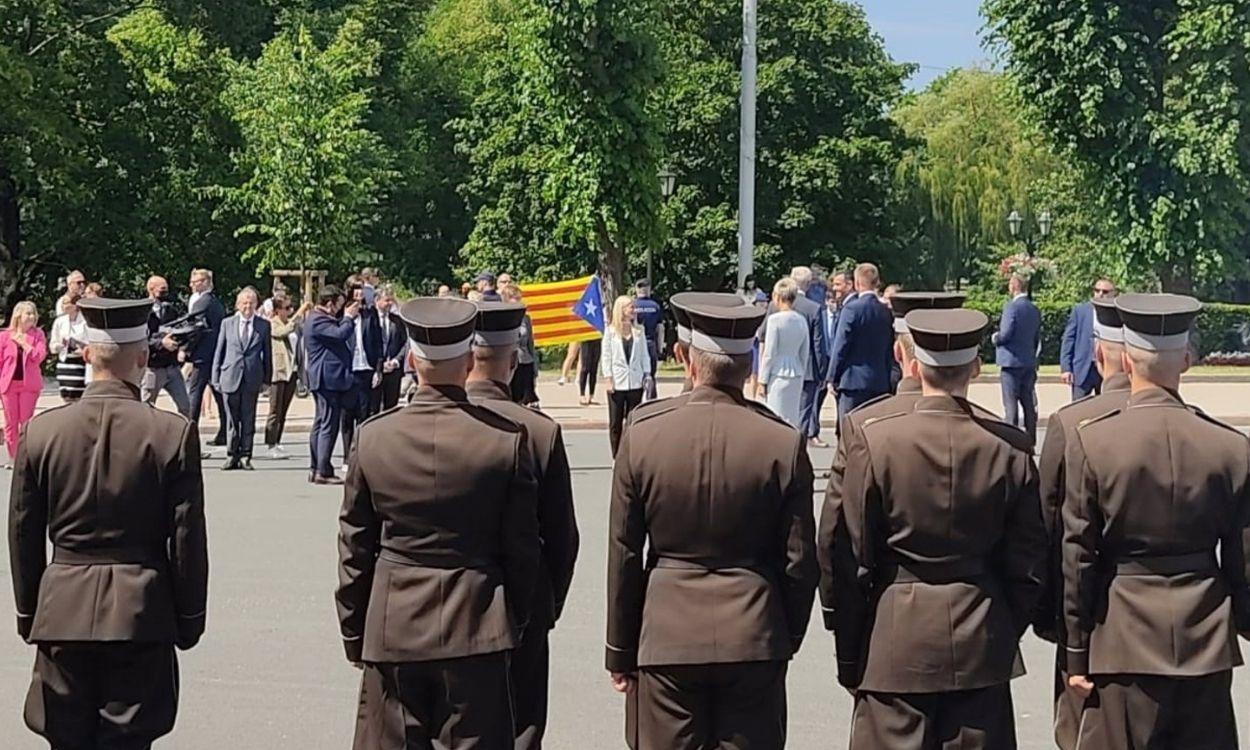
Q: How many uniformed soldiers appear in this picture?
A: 9